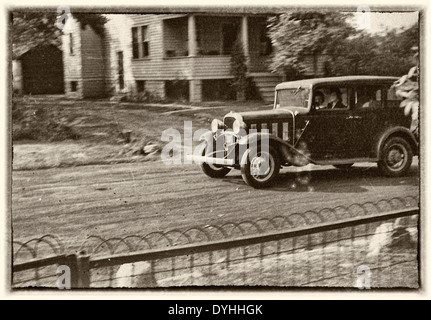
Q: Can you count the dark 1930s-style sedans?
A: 1